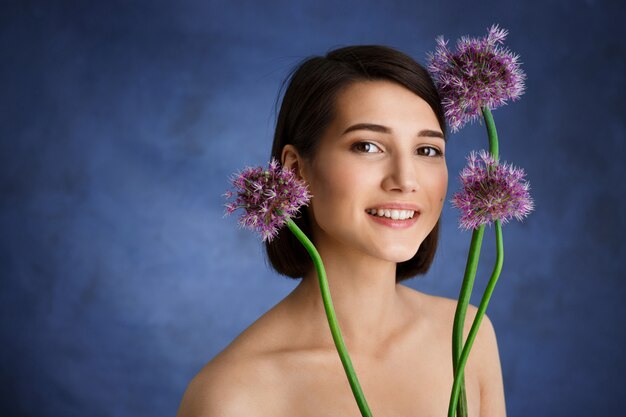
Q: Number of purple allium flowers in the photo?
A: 3